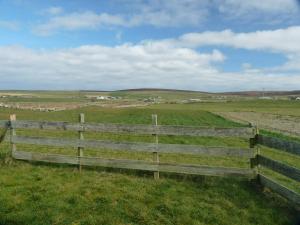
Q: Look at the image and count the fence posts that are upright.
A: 4